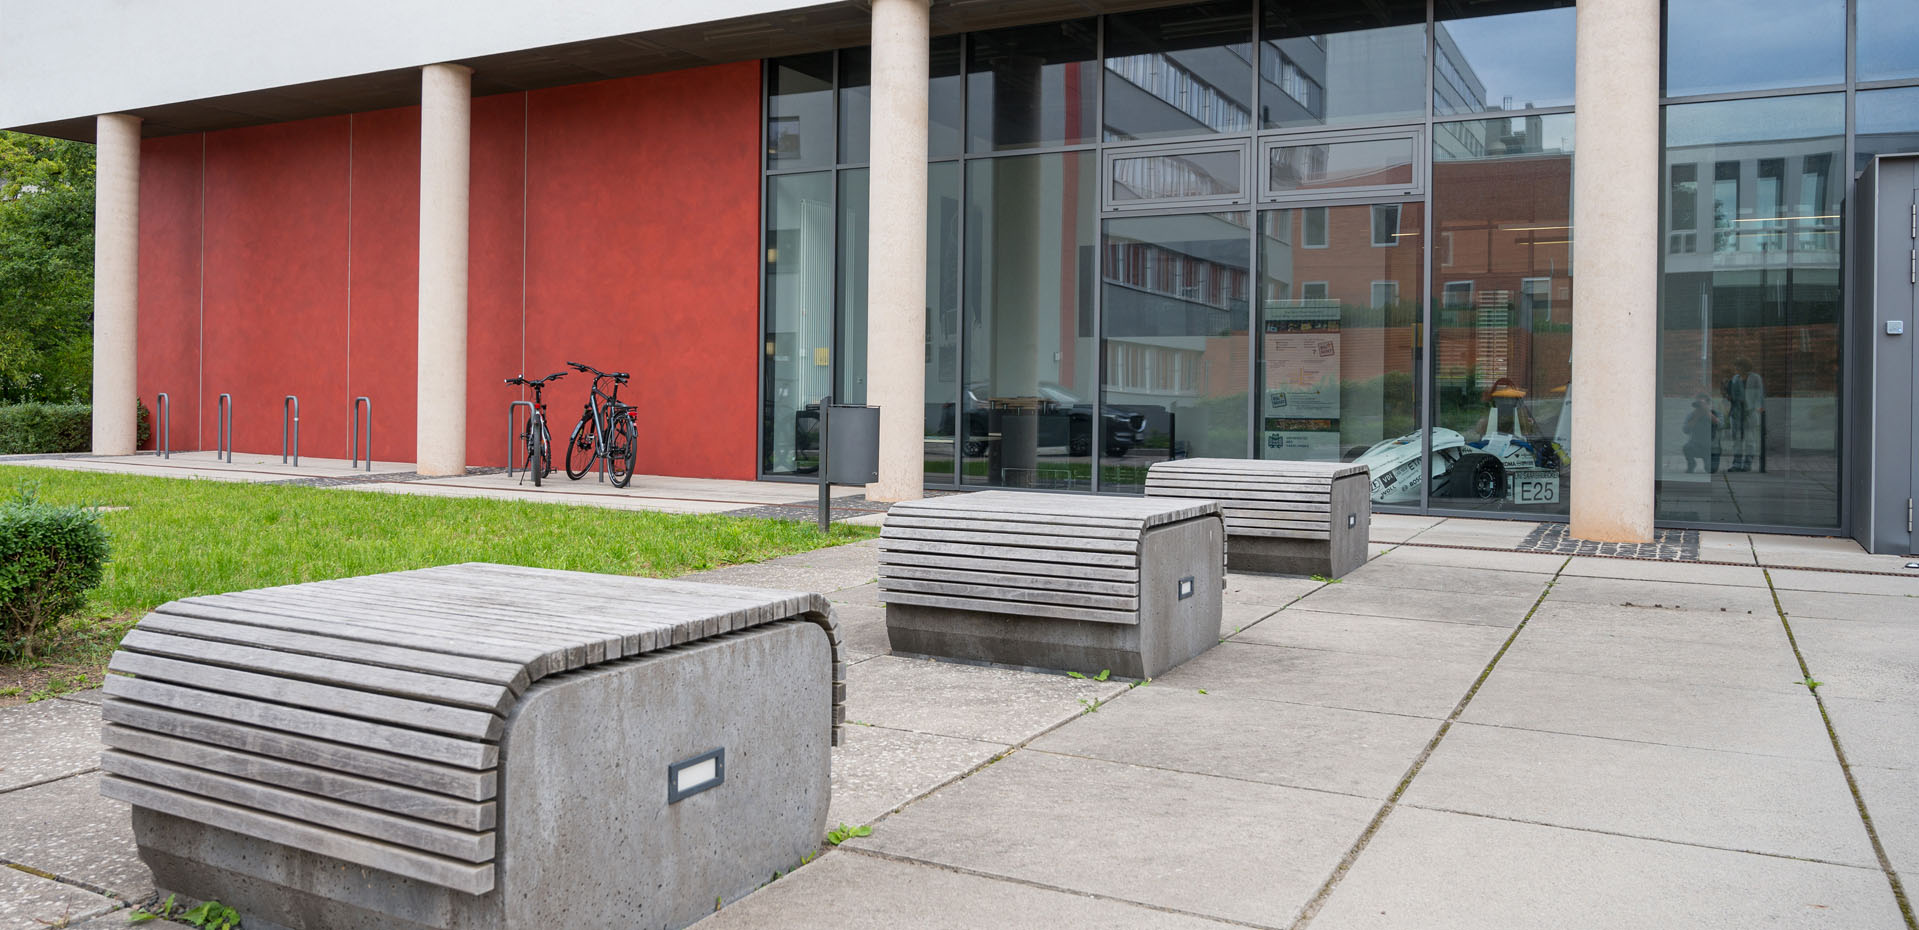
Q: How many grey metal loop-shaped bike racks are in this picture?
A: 6